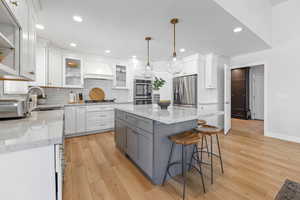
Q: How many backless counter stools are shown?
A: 3